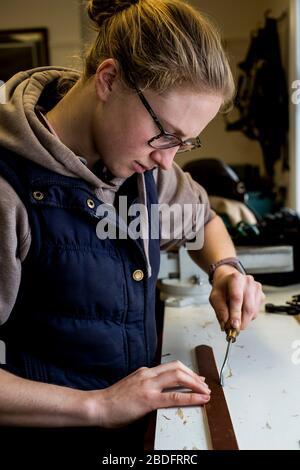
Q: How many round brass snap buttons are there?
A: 3